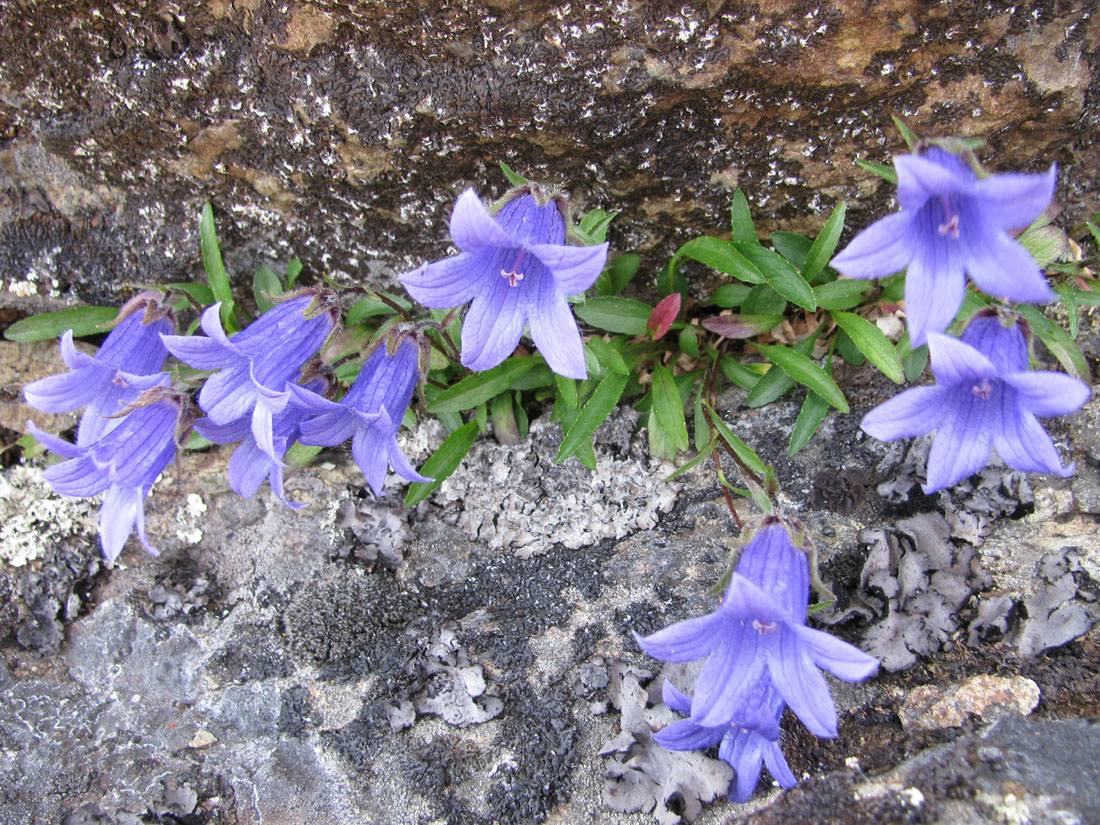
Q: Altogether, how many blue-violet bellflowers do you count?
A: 10